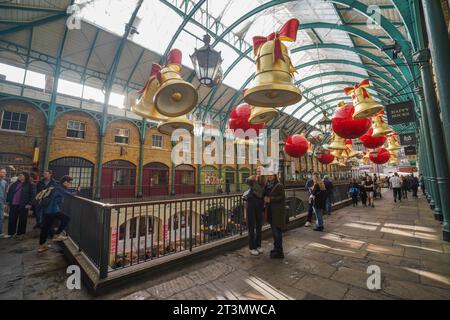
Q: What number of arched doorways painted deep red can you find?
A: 3